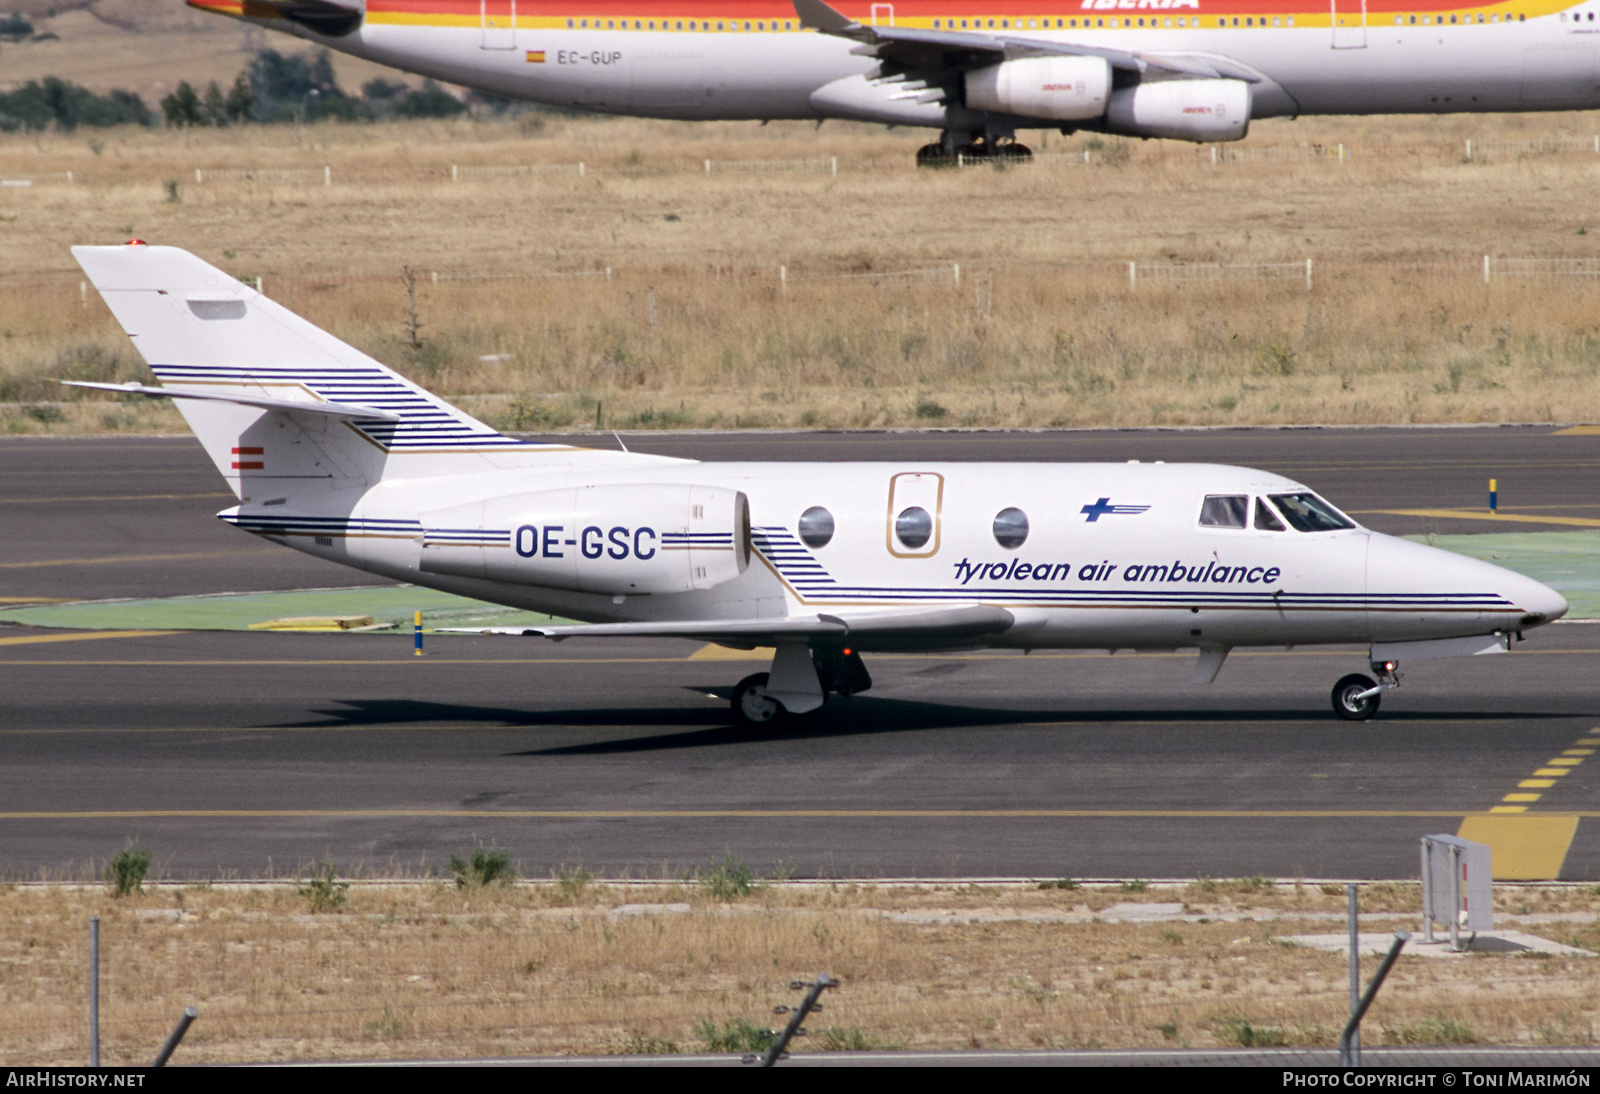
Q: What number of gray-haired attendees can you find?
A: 0